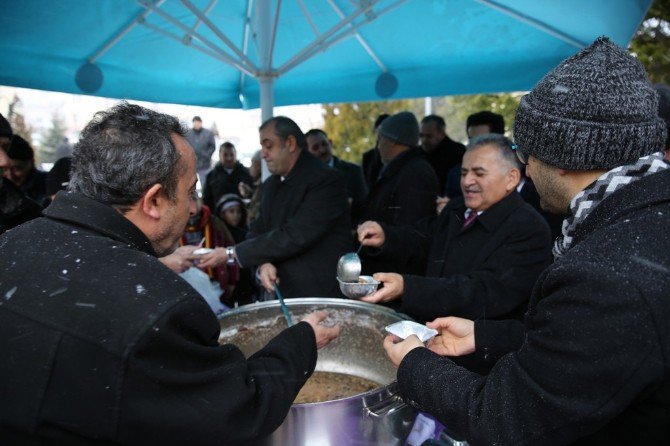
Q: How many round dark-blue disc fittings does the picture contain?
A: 2